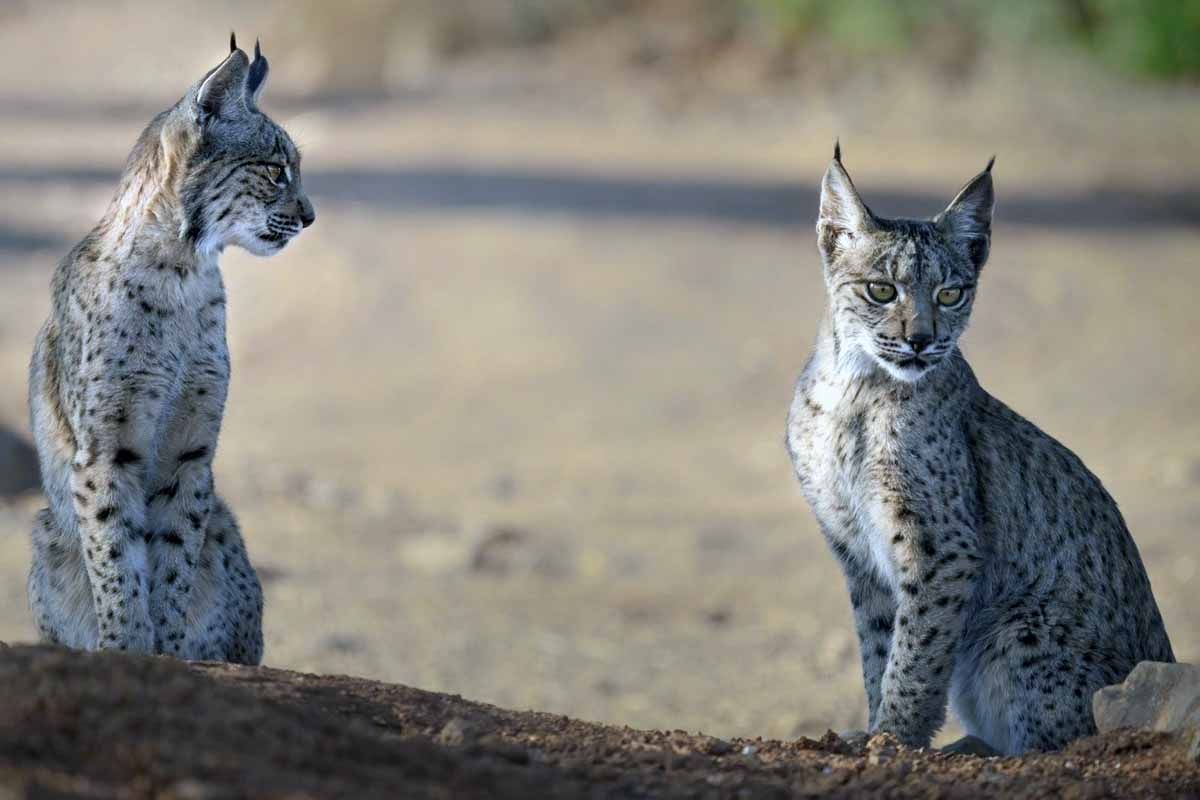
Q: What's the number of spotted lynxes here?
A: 2